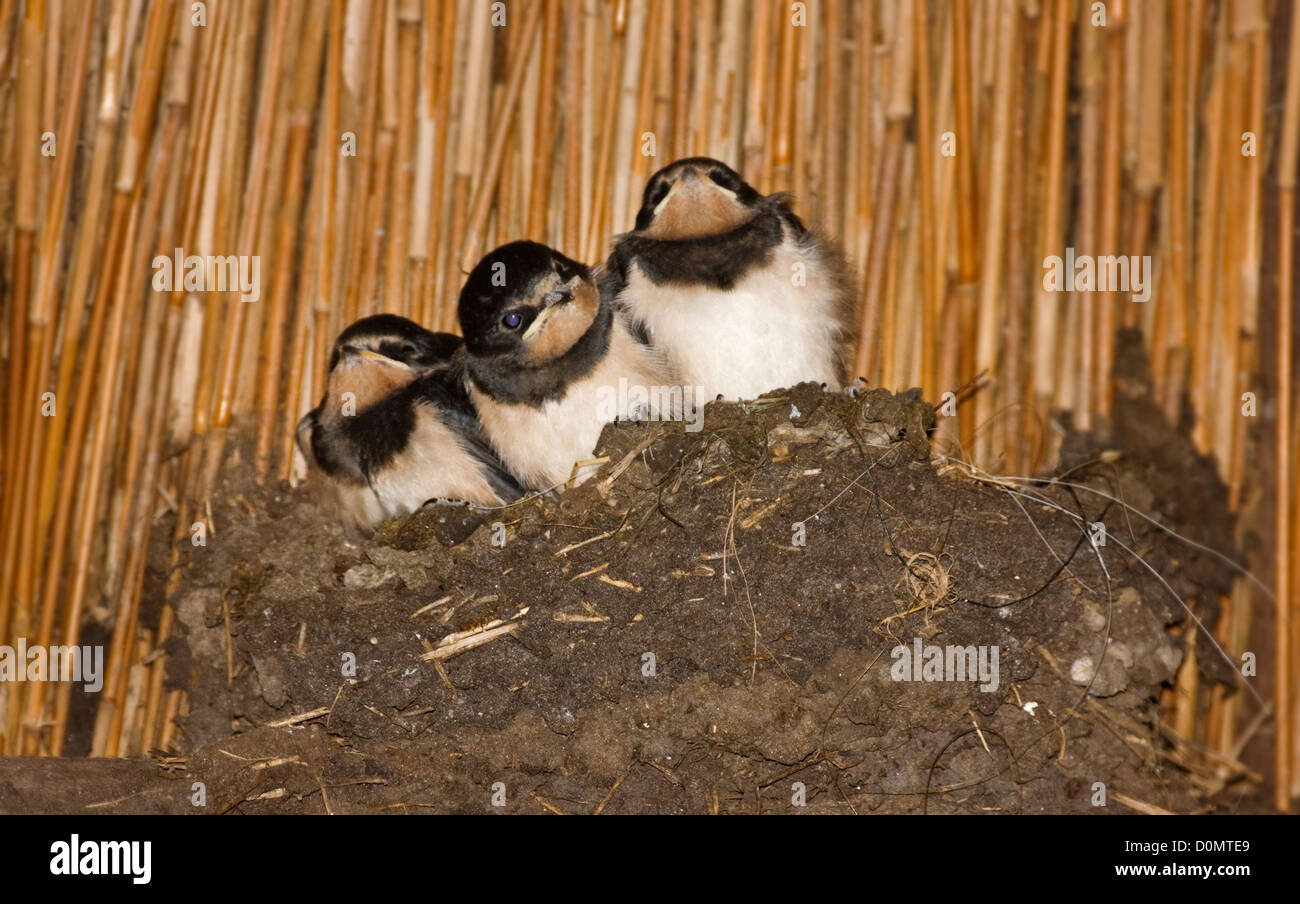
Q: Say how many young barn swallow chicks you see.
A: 3